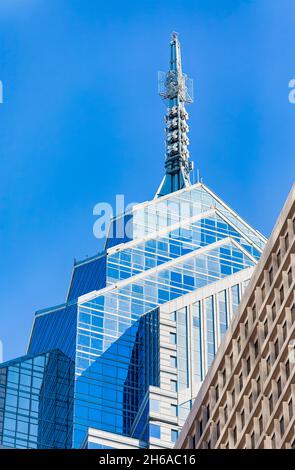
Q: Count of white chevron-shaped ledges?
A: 3